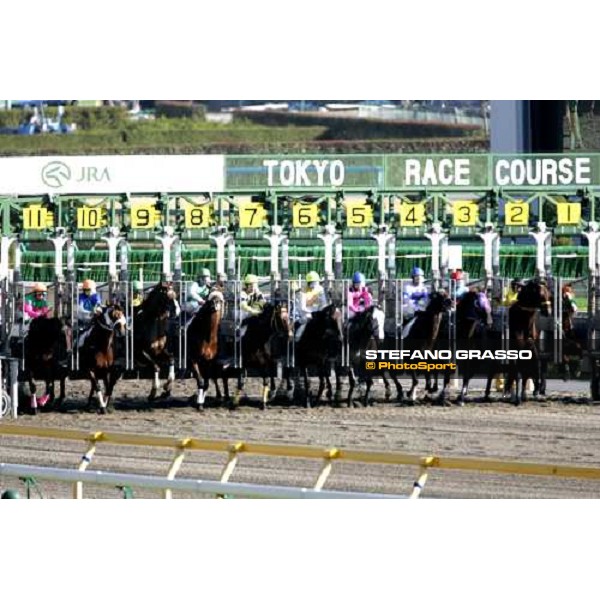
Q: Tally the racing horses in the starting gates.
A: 11